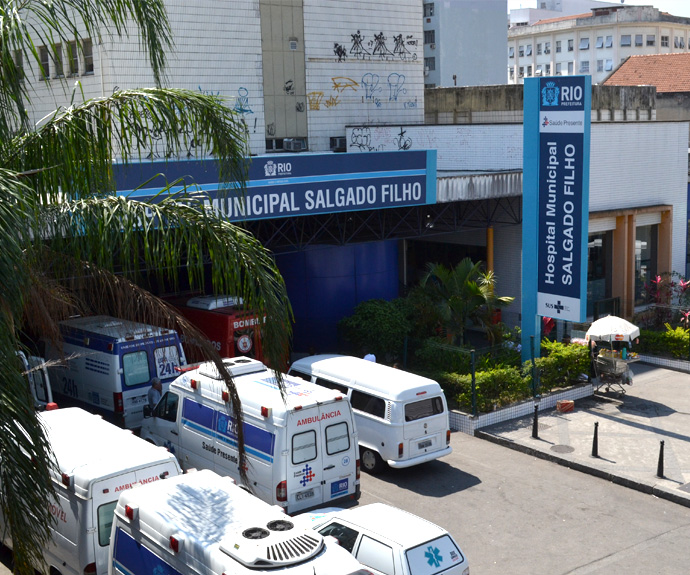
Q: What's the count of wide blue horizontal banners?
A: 1